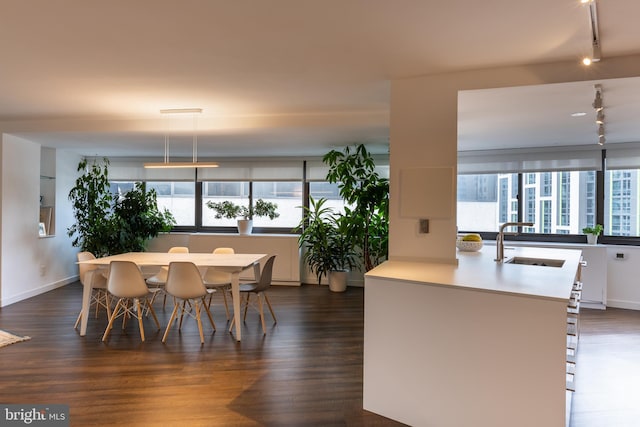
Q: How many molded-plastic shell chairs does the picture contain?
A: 6